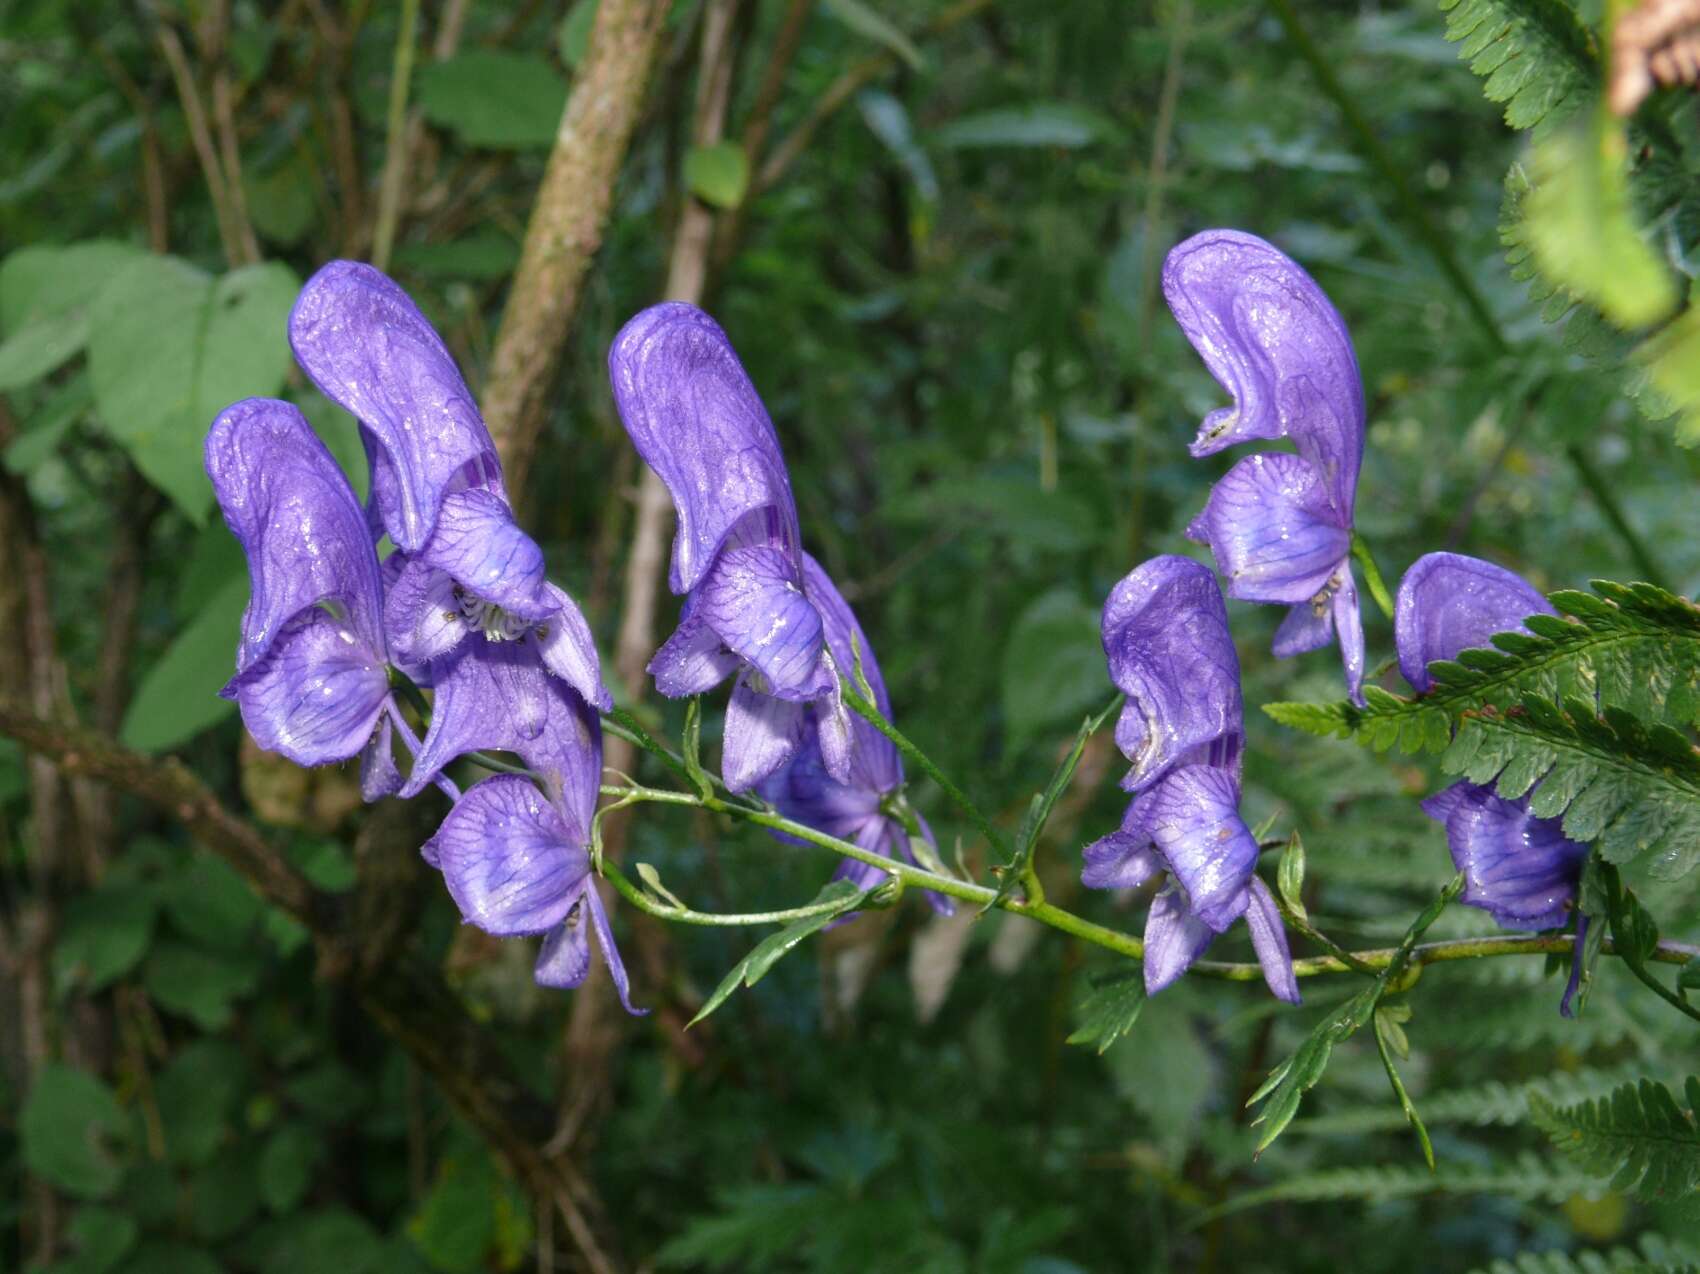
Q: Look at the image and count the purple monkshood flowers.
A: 8